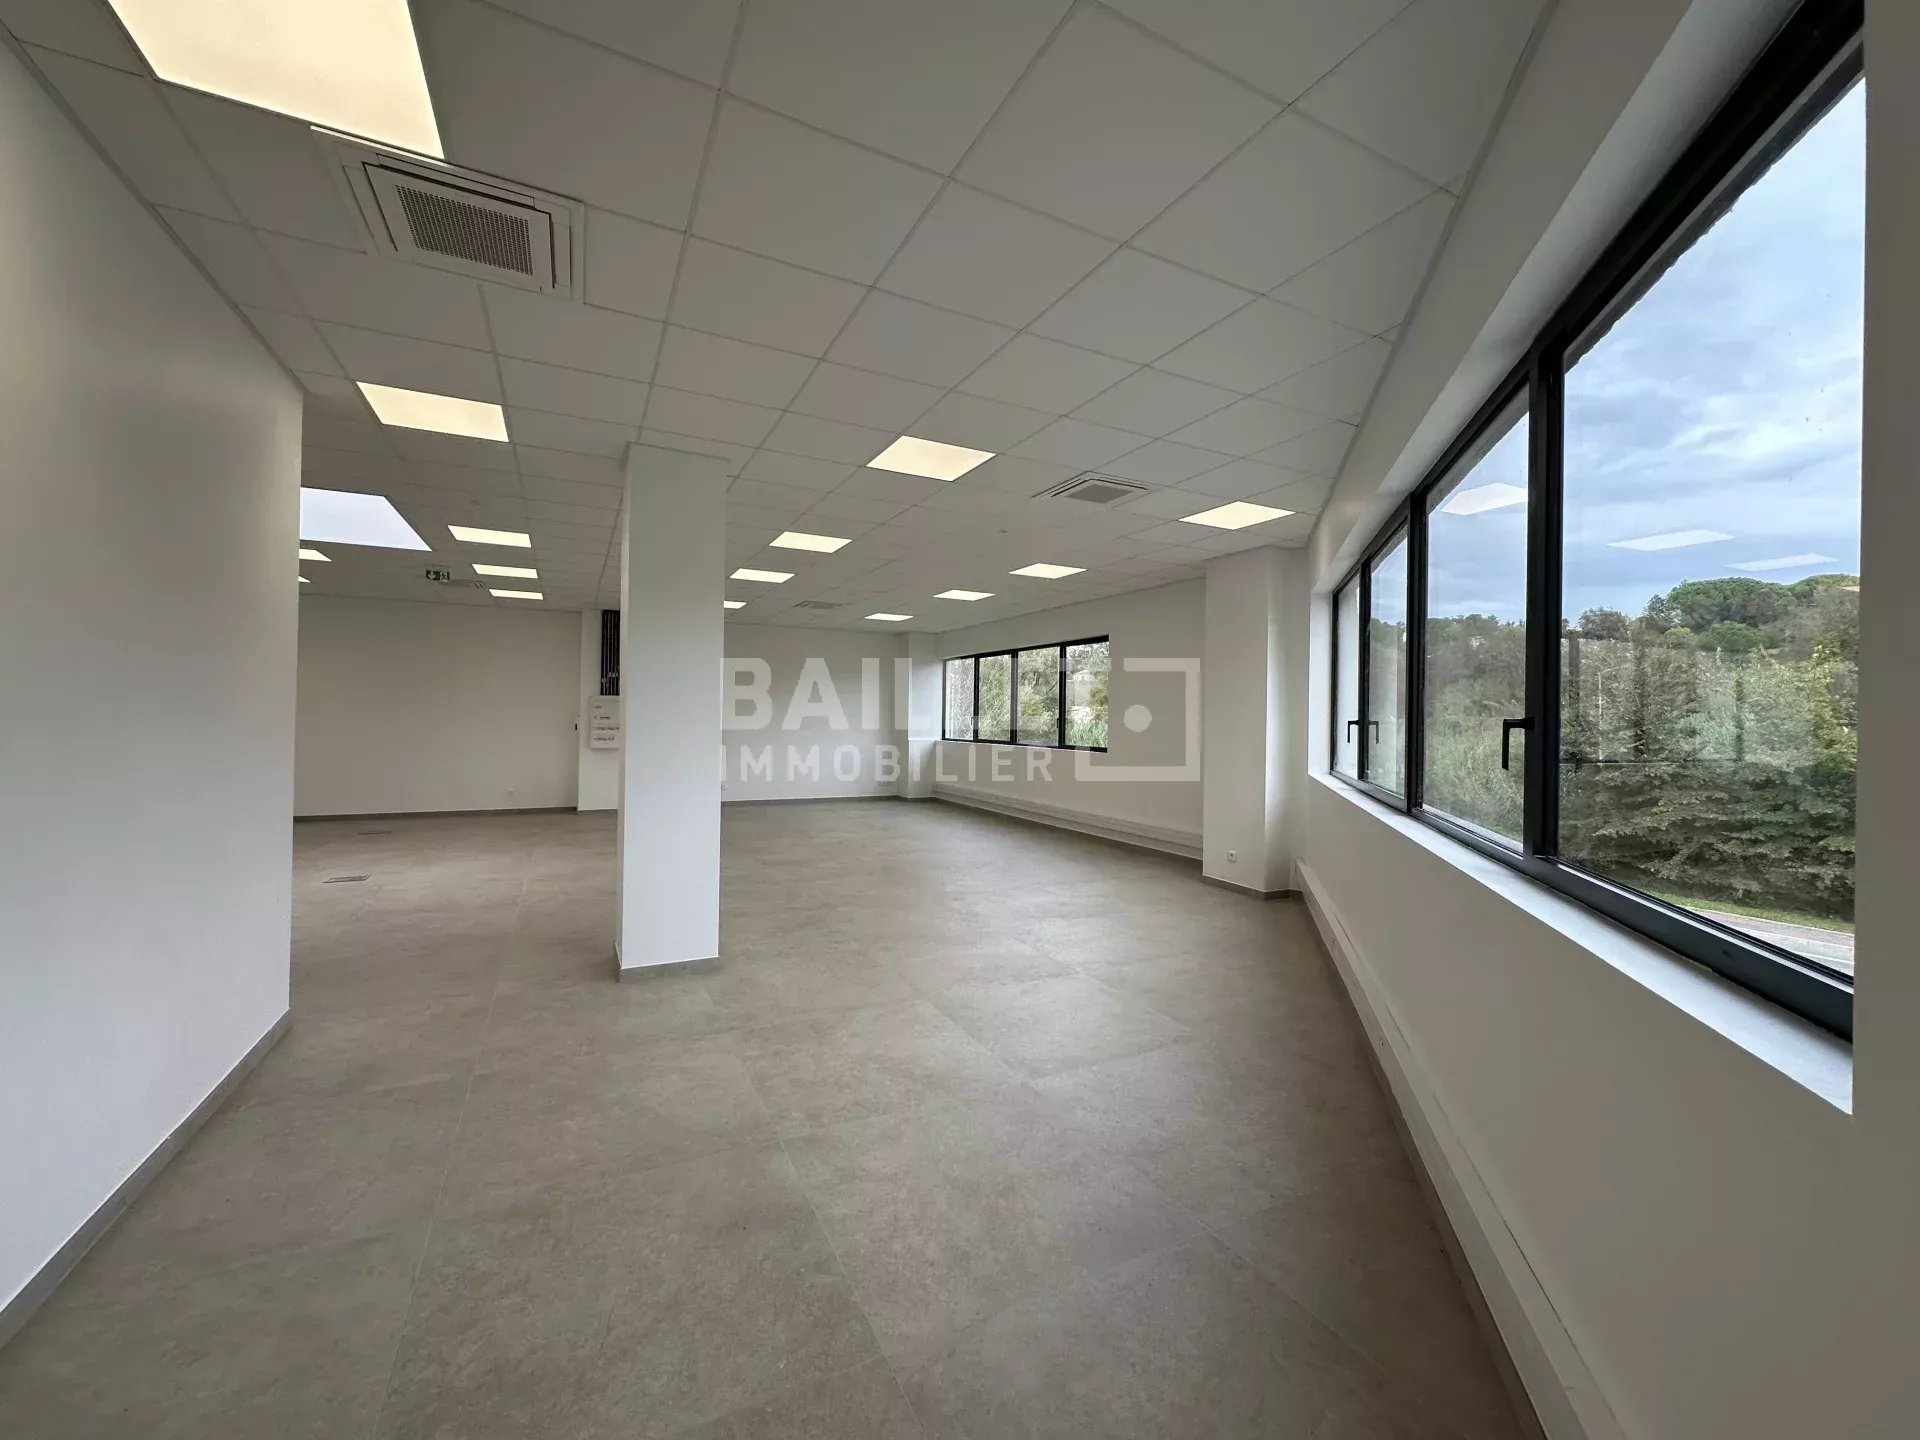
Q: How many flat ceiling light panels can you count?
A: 15